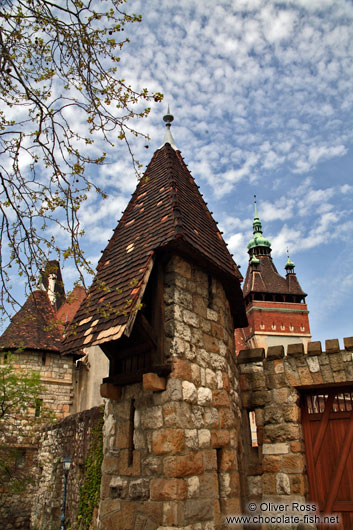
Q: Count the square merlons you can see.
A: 6